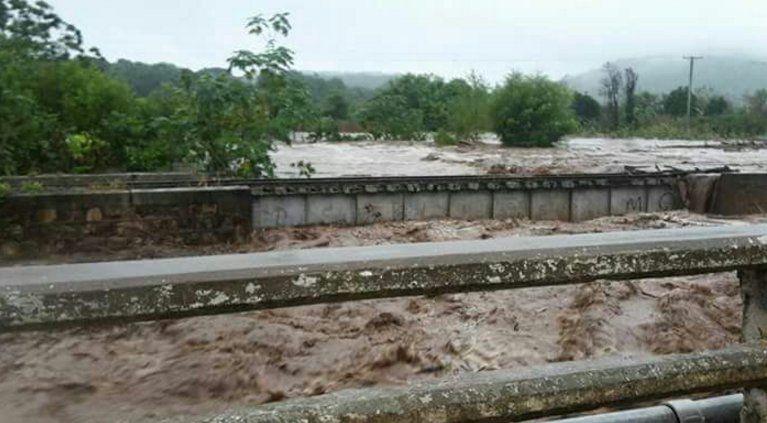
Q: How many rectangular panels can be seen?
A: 10